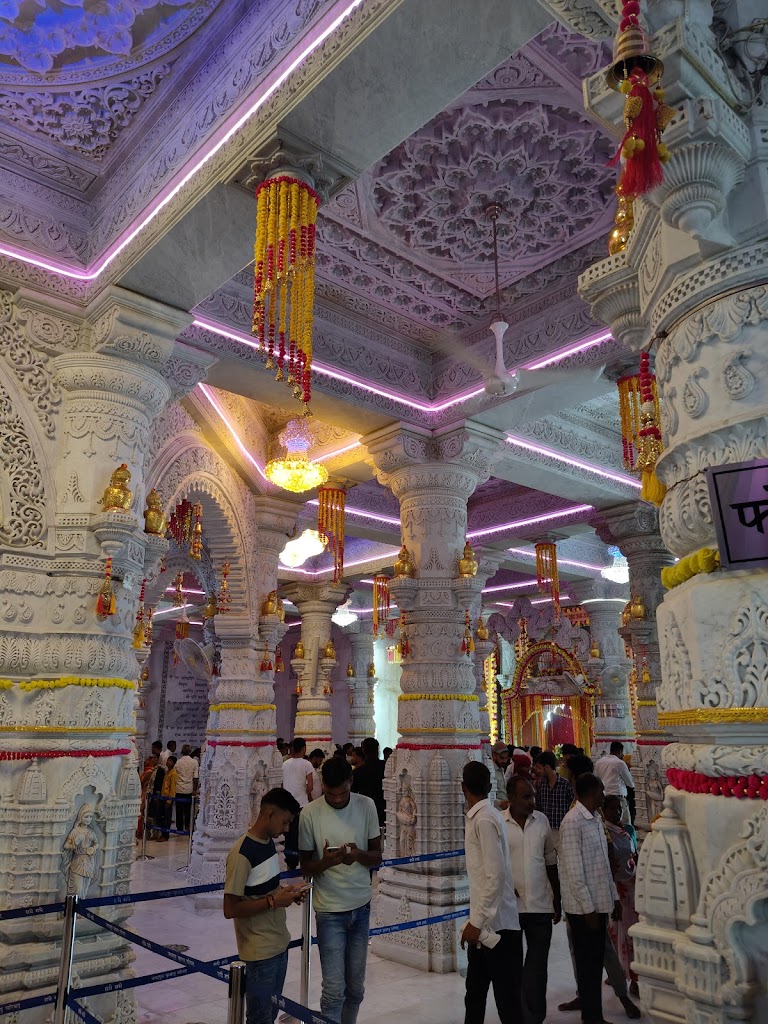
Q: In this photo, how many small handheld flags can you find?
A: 0